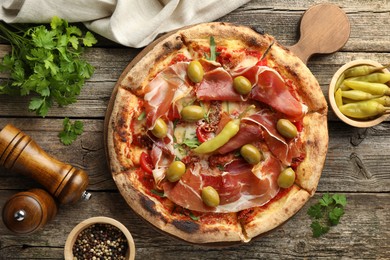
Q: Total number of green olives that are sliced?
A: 0